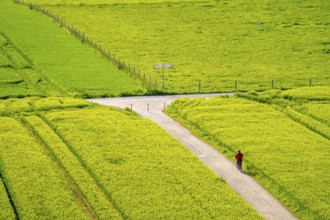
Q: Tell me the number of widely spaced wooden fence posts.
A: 4